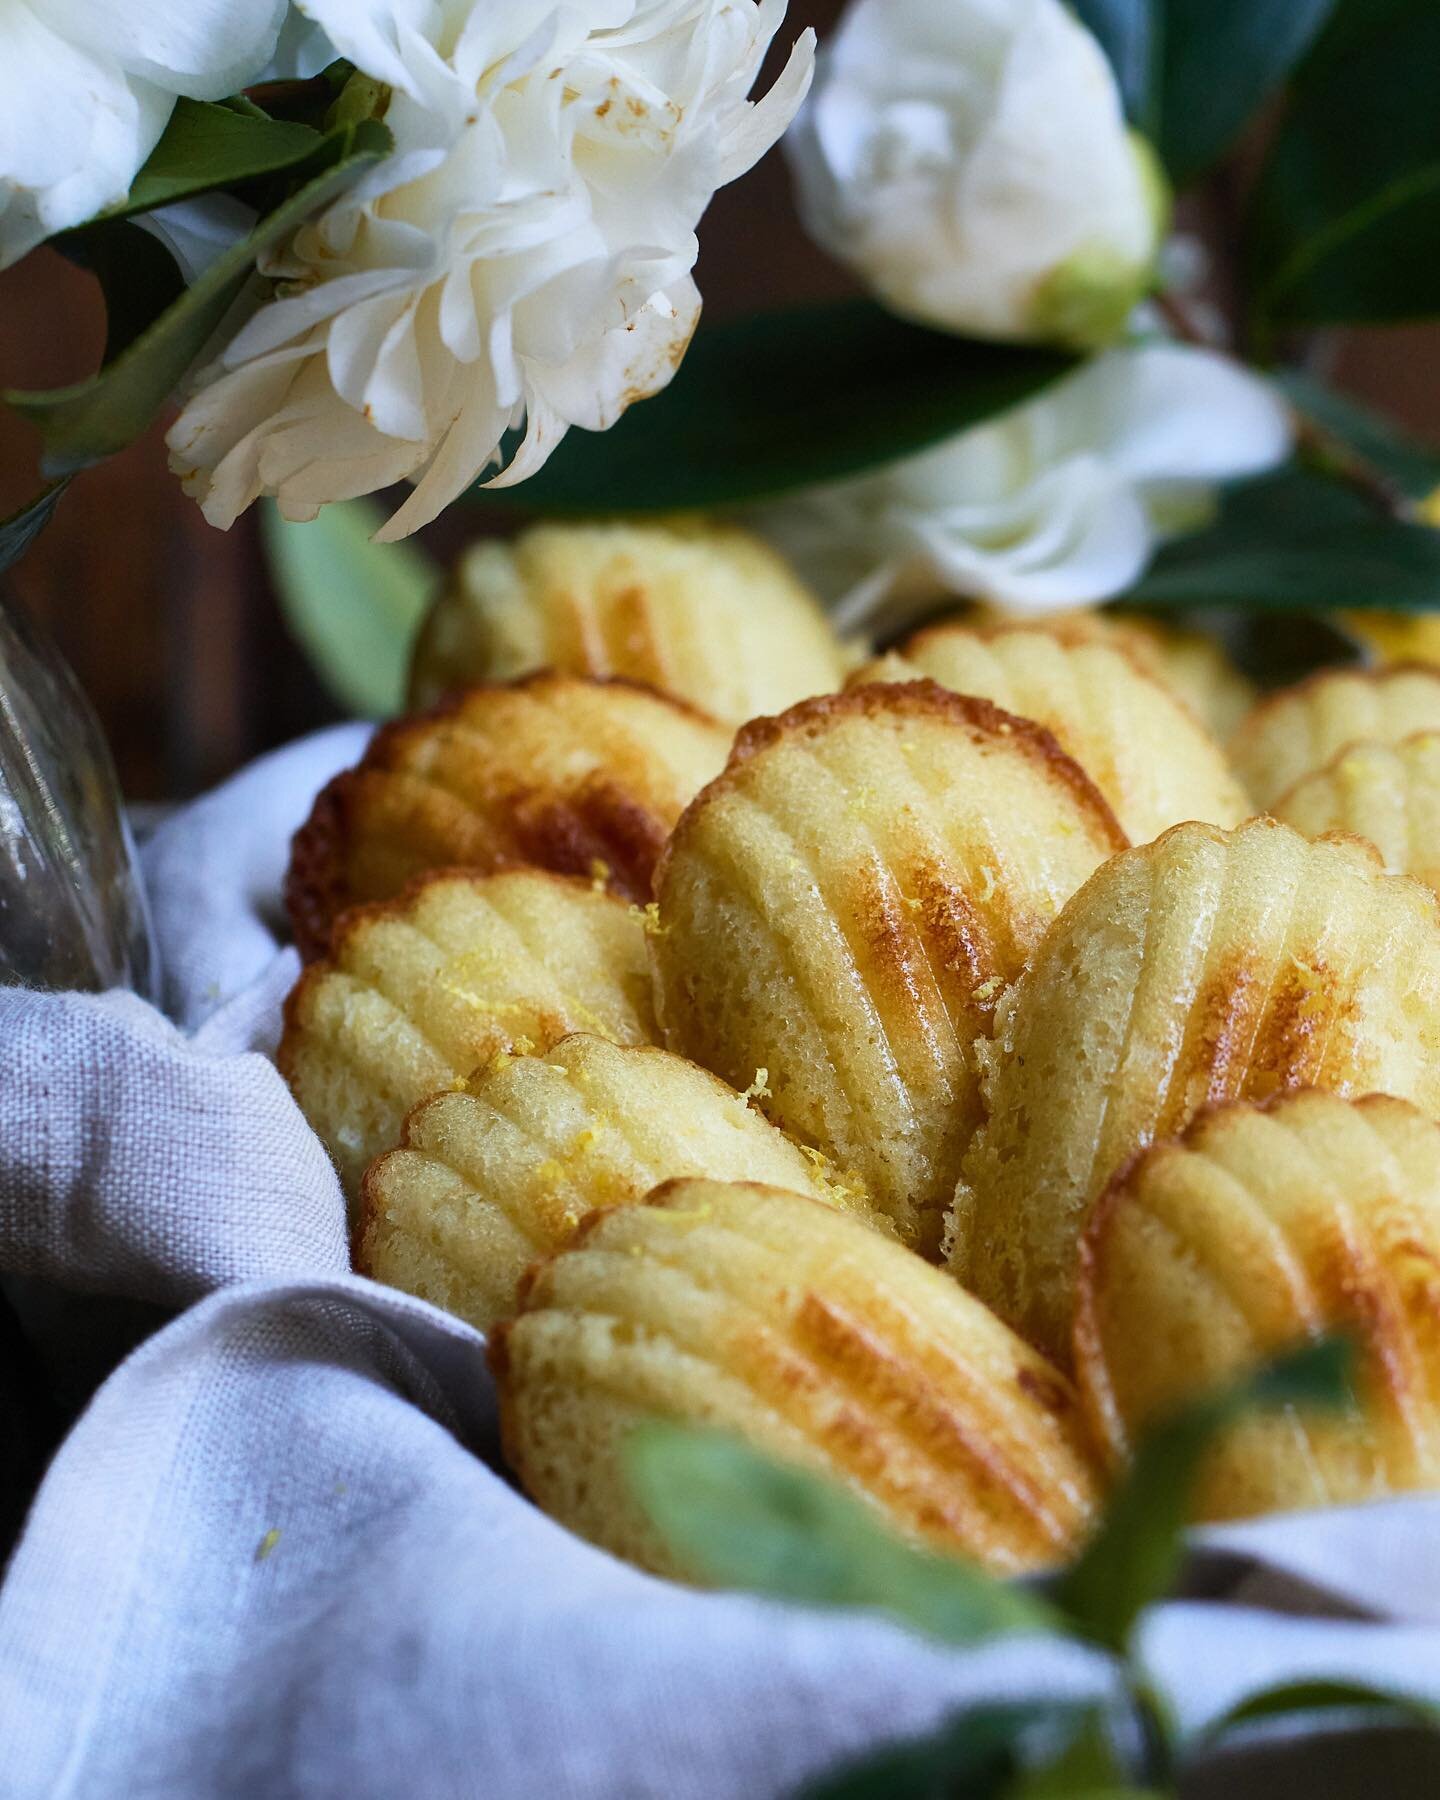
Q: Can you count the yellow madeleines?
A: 12